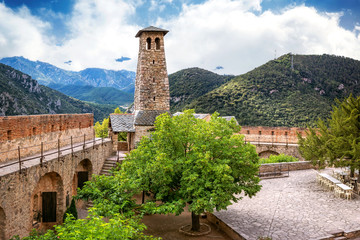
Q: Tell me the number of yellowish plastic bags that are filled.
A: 0